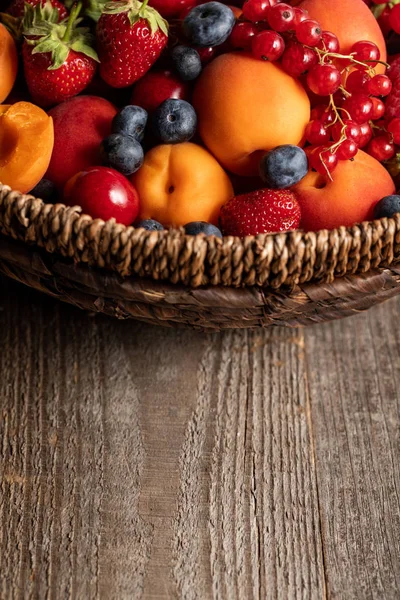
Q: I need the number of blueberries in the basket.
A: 10